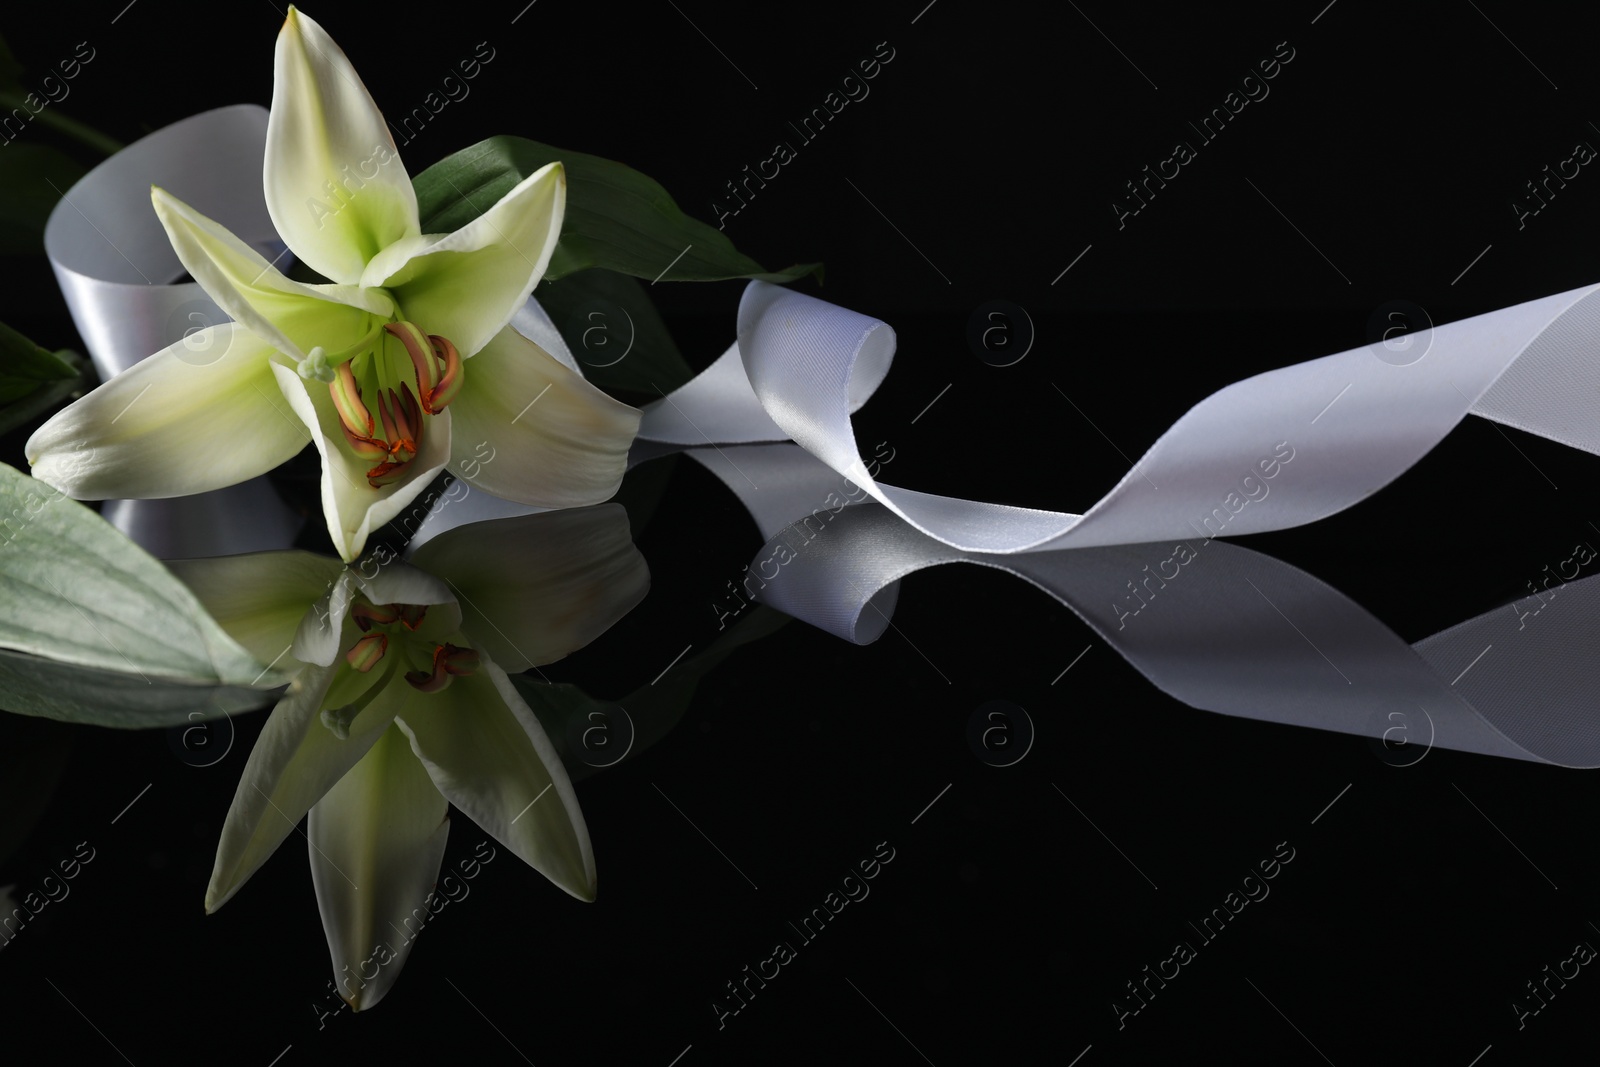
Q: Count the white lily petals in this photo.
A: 6